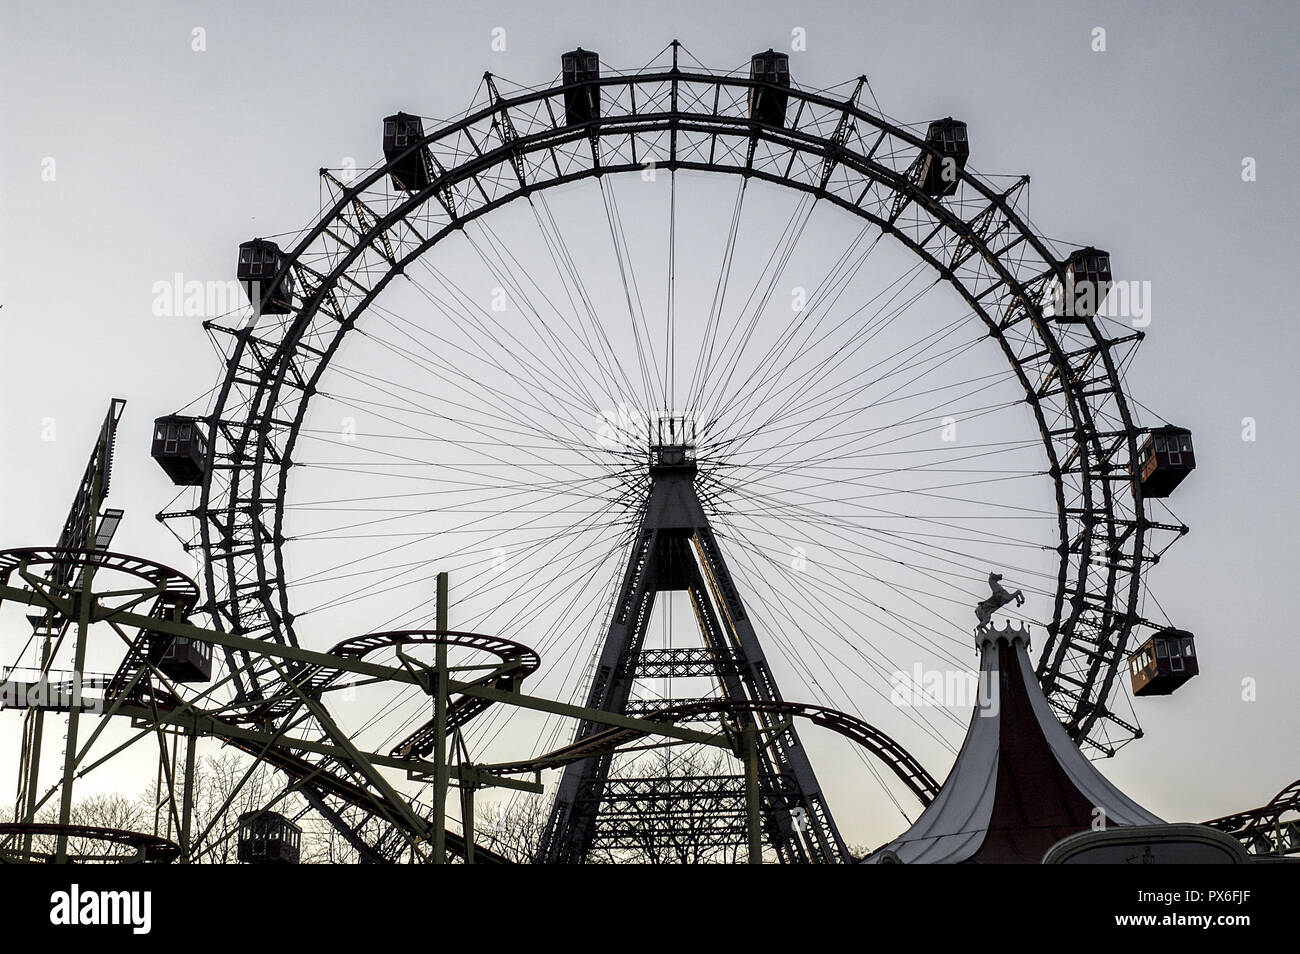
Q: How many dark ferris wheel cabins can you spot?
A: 11